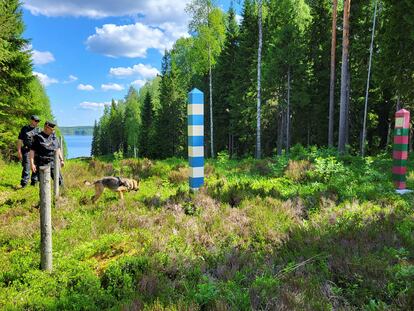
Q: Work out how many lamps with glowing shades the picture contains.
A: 0